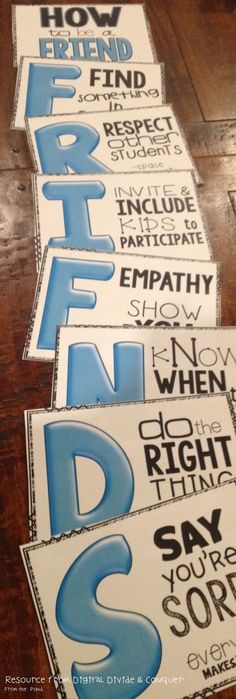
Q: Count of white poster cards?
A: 8